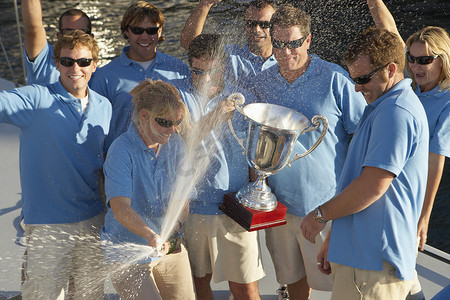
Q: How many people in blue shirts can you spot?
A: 9